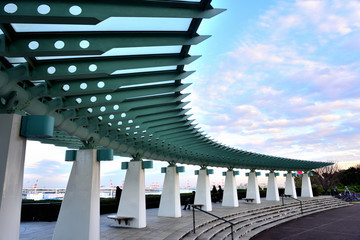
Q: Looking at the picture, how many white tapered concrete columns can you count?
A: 10